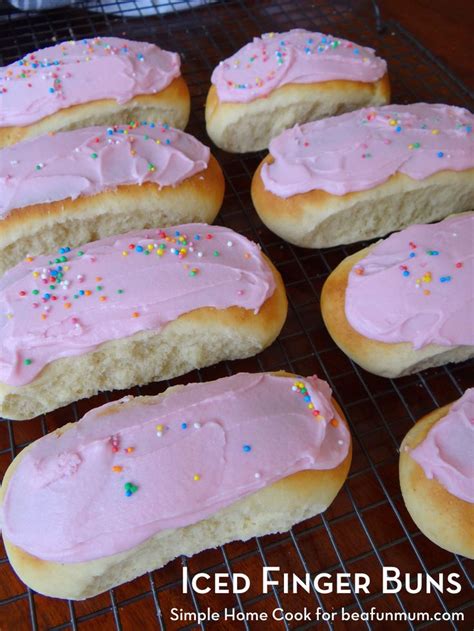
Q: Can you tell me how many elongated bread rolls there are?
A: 8